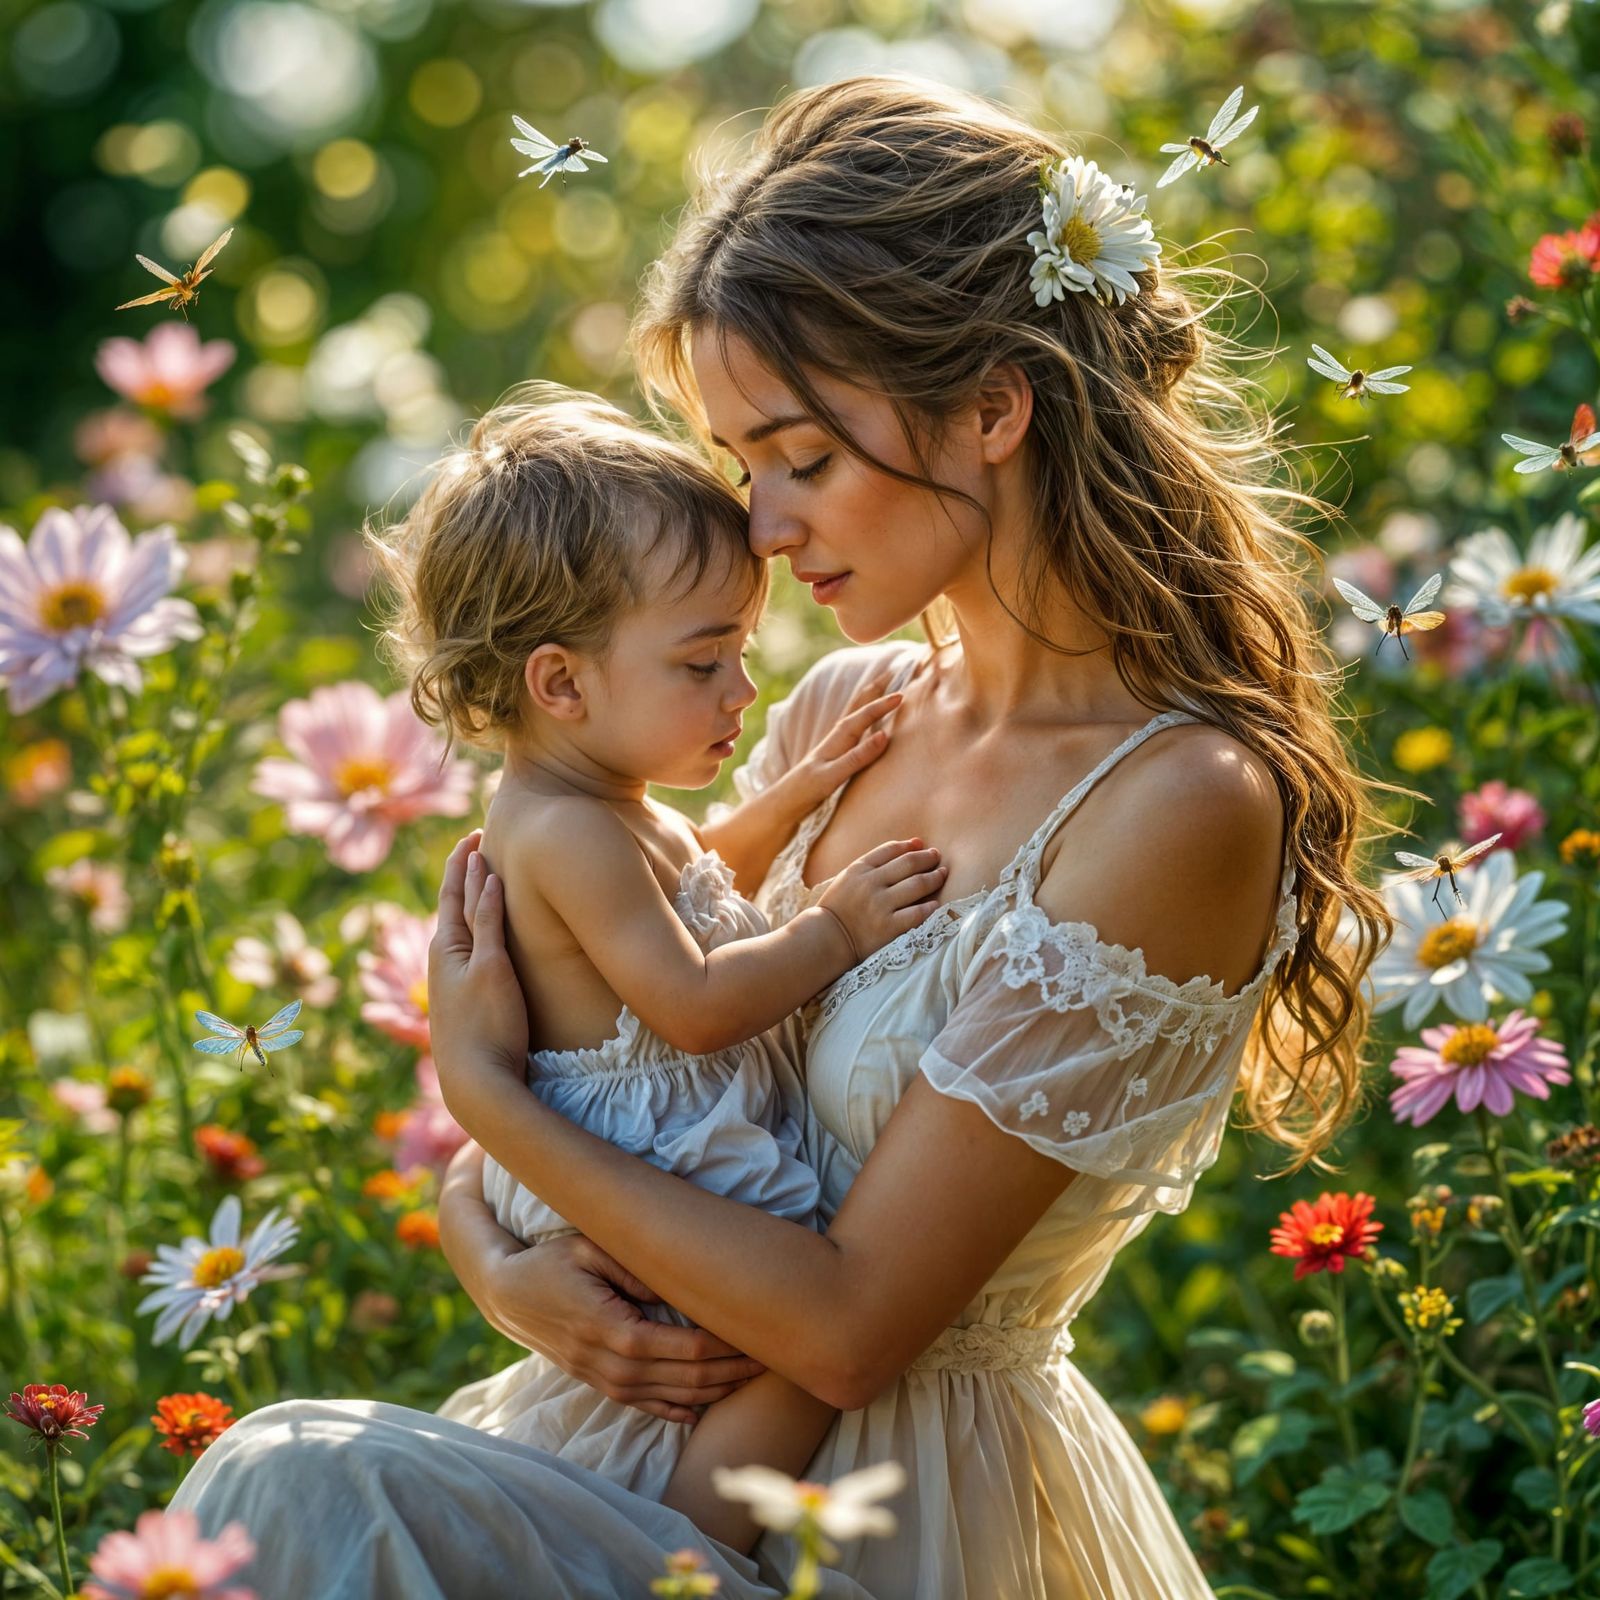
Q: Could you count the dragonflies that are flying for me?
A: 8